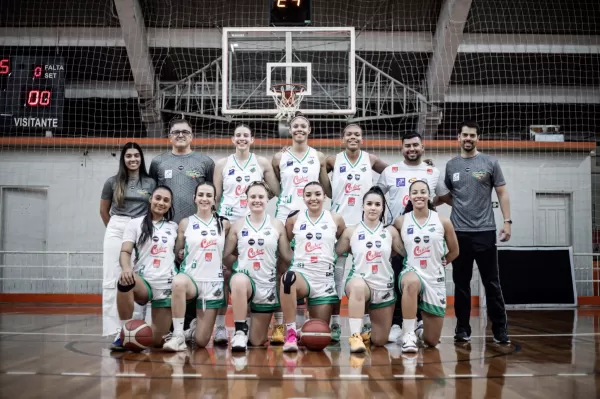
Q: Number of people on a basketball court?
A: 13